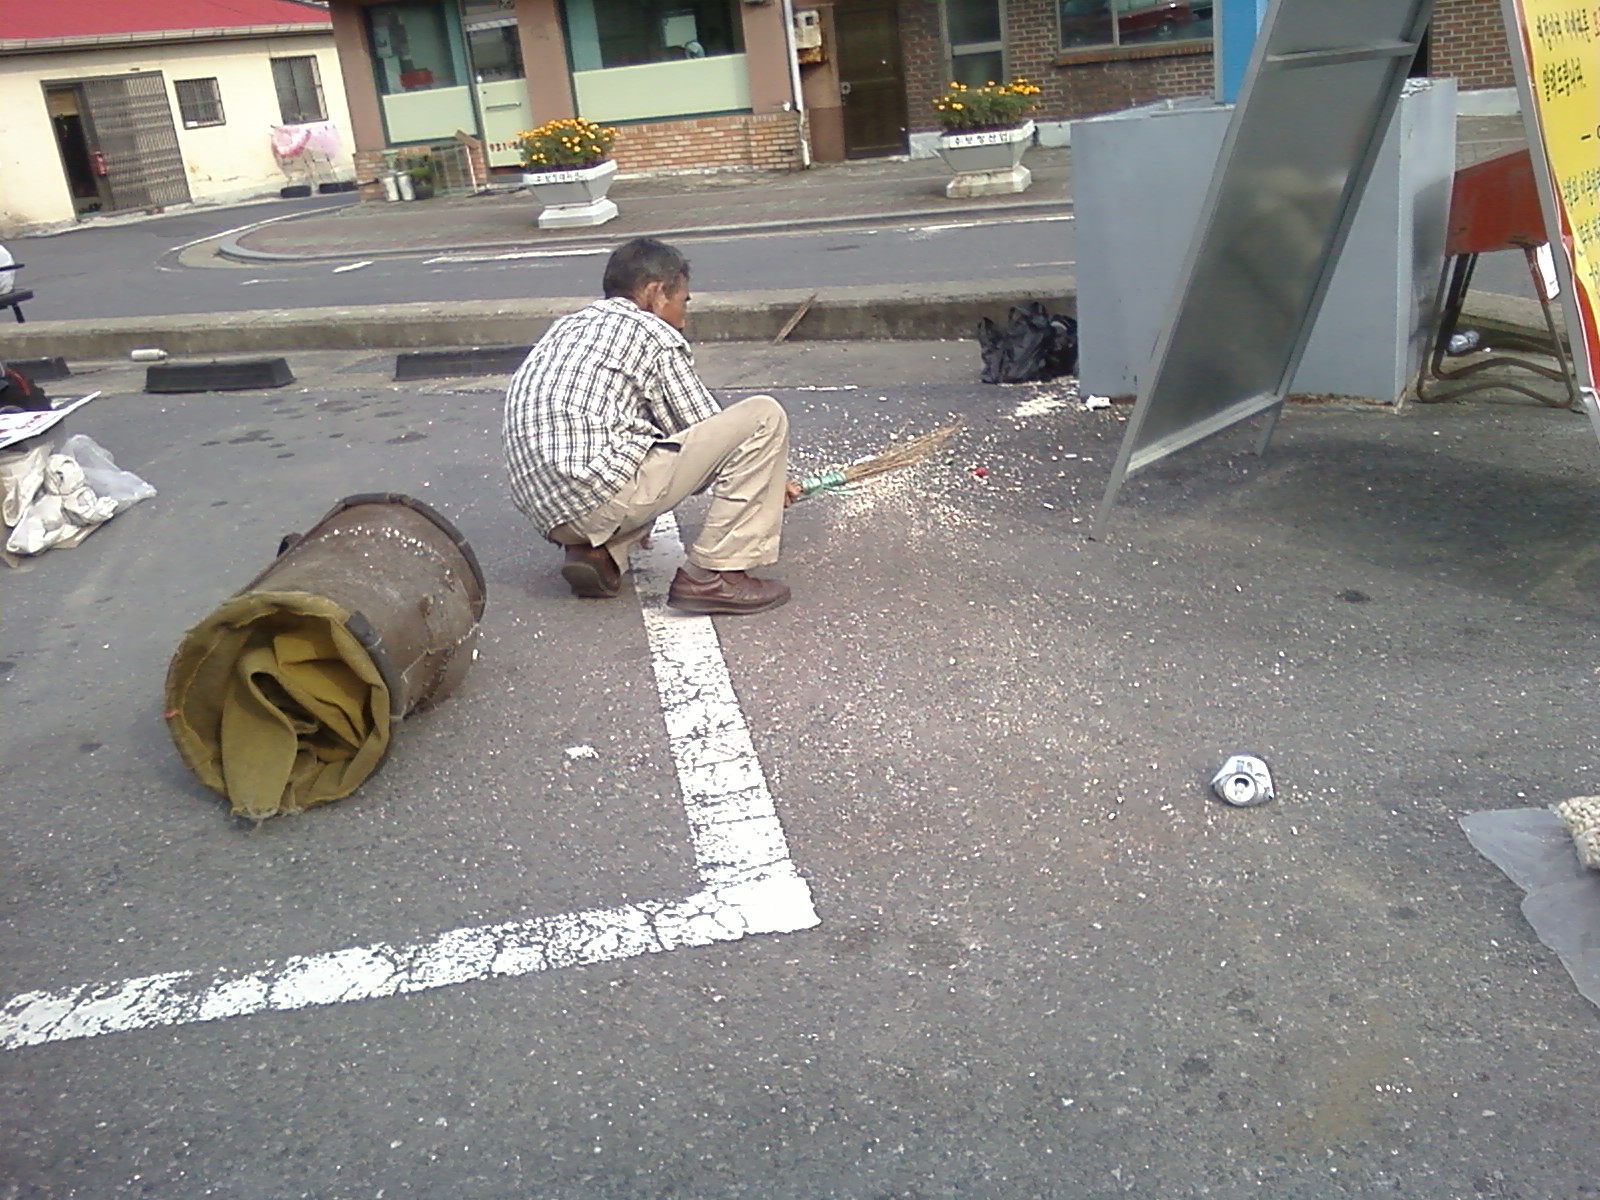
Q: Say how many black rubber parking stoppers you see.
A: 3